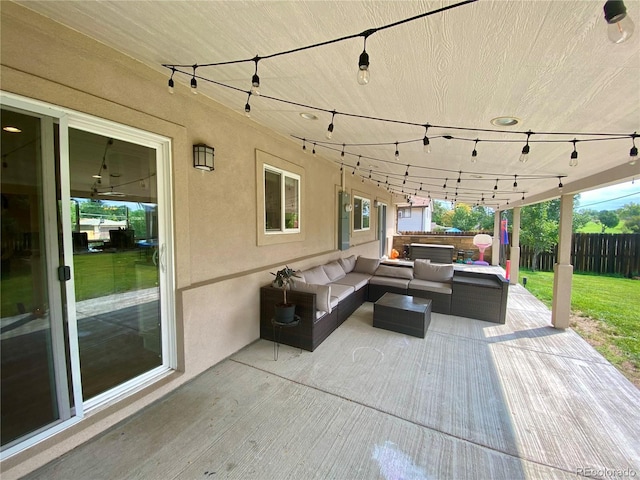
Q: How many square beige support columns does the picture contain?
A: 3